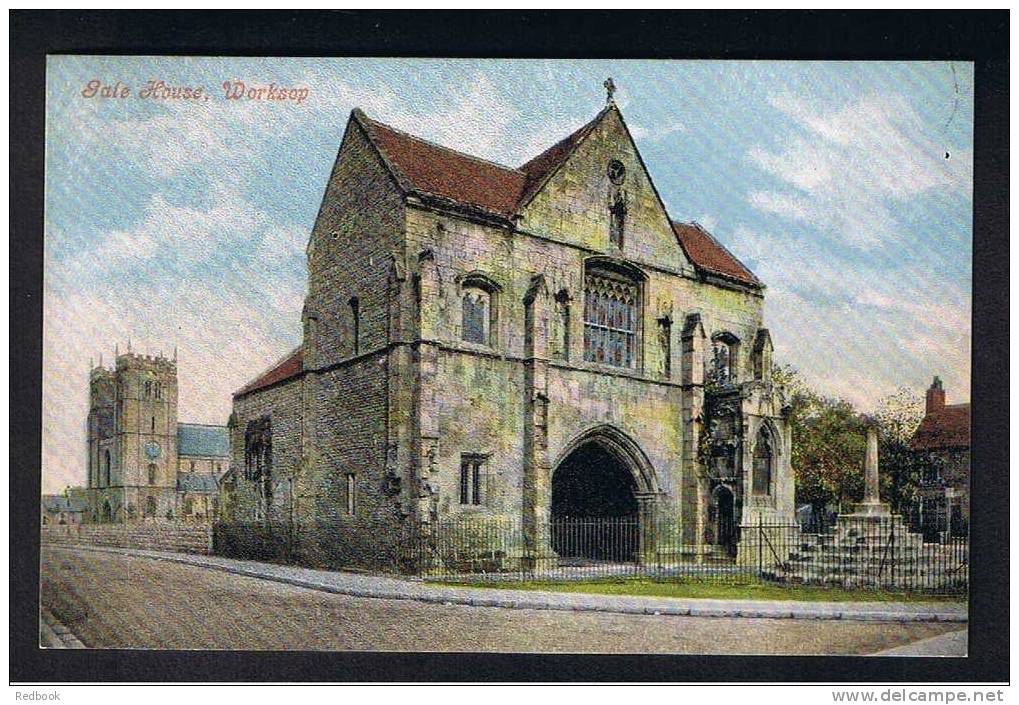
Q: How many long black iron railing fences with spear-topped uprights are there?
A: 1